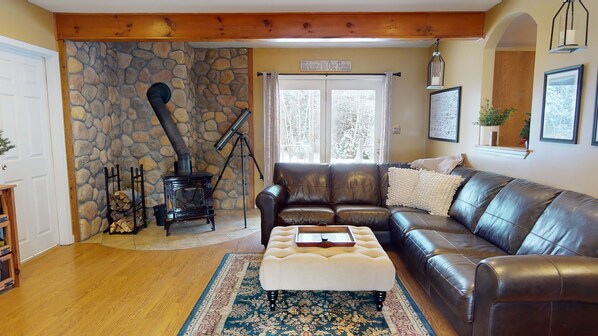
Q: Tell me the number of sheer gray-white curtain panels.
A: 2